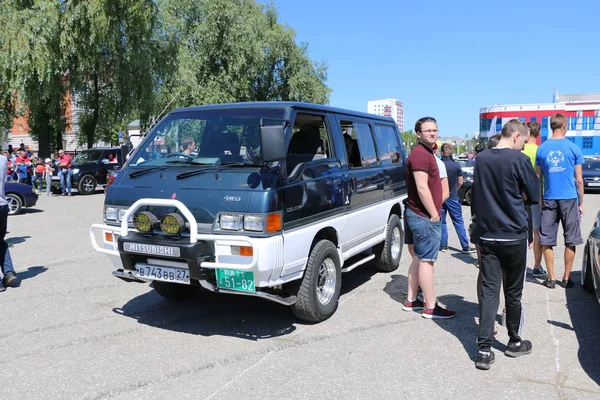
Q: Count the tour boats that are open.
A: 0